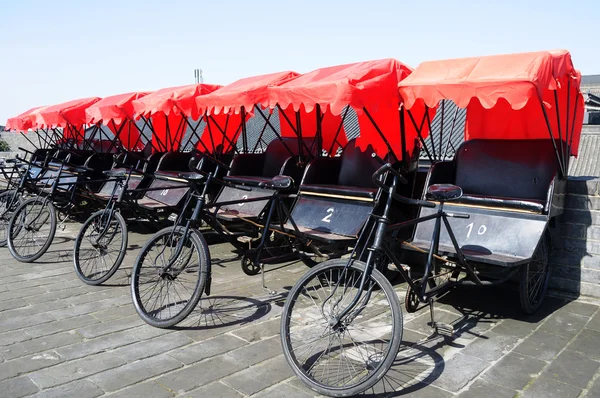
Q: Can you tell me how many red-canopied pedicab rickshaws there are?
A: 7